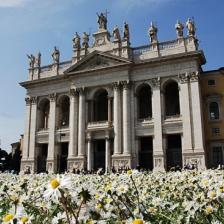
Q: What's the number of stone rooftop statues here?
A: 11